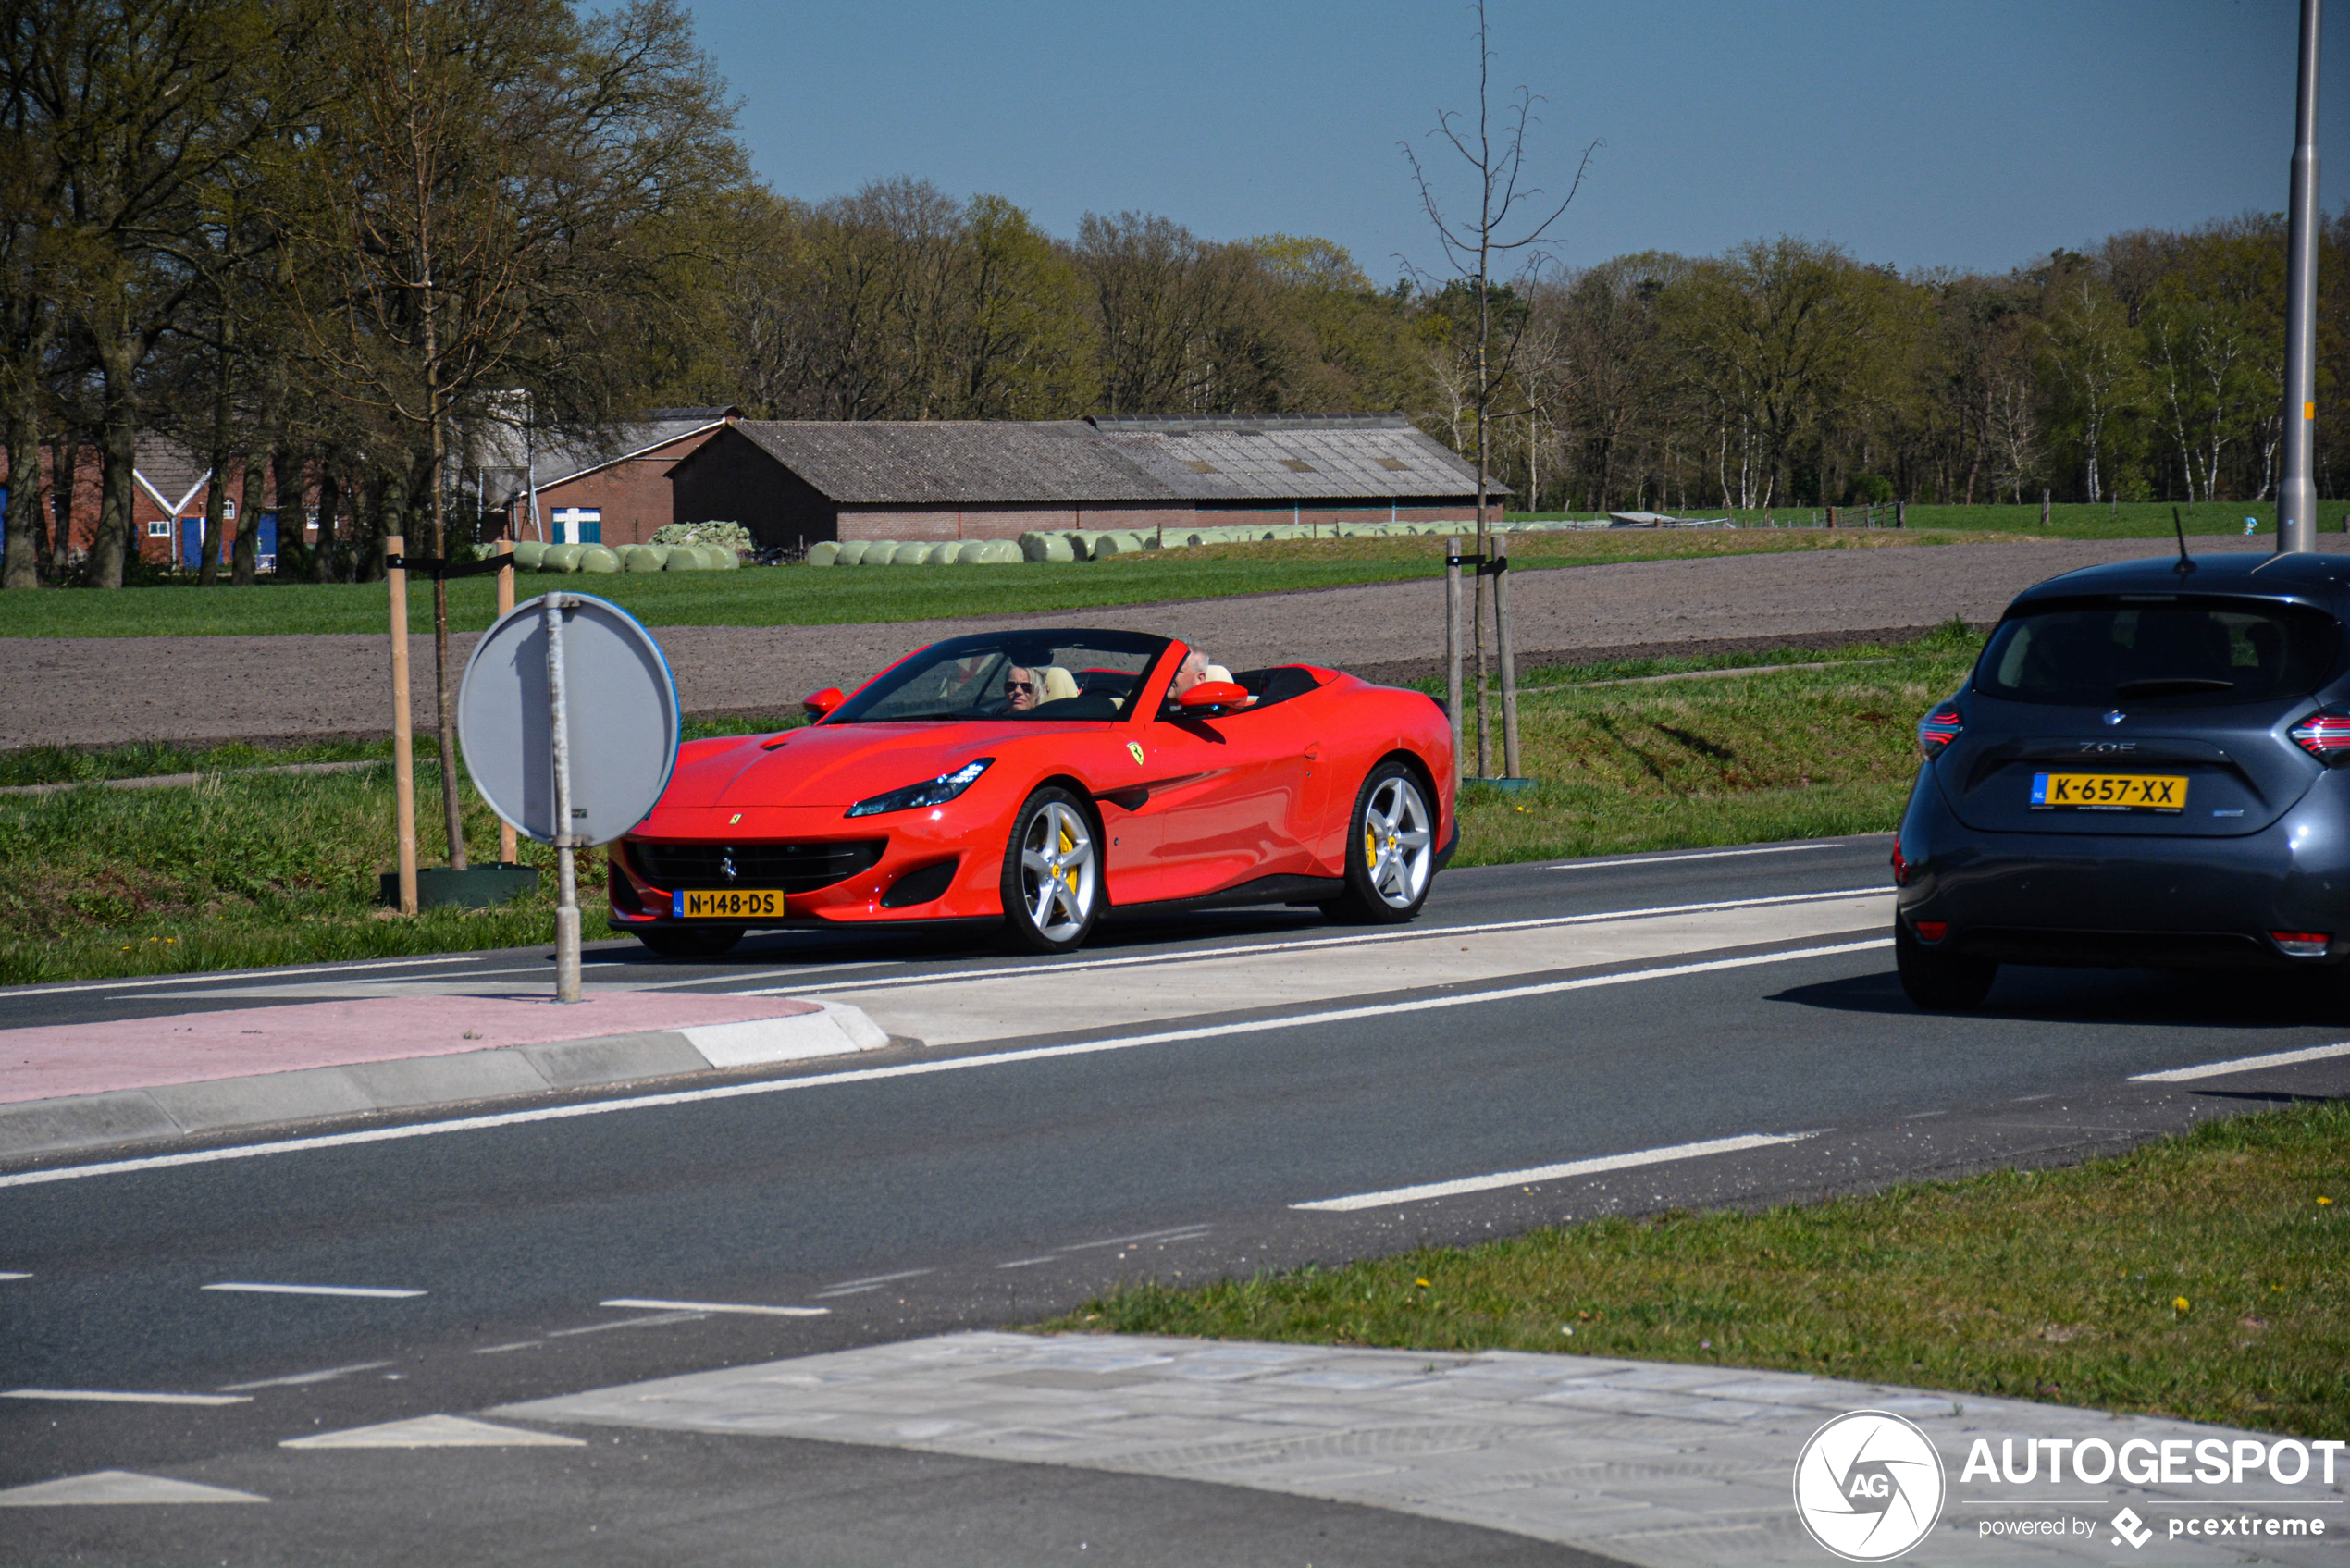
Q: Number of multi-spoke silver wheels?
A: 2